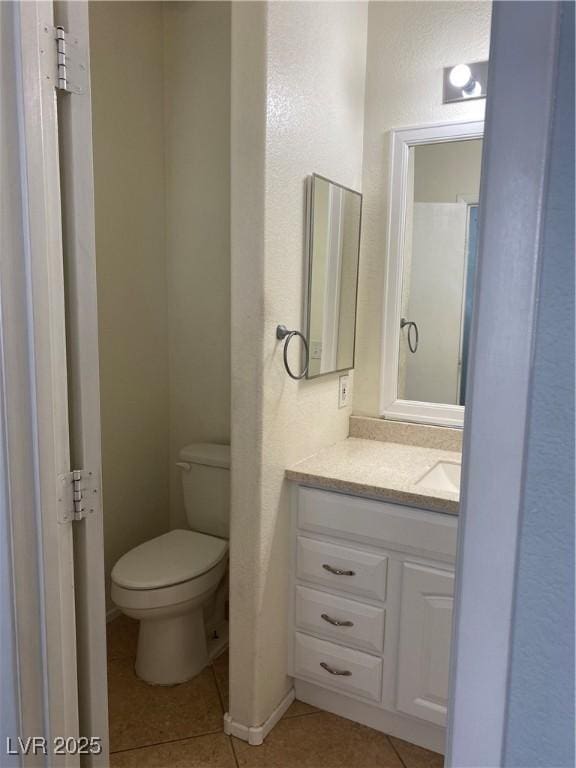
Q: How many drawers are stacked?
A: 3